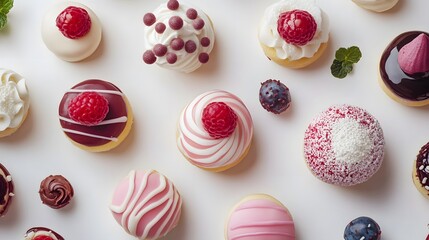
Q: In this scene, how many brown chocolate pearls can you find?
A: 13